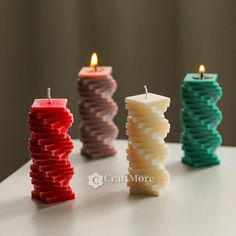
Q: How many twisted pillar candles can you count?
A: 4